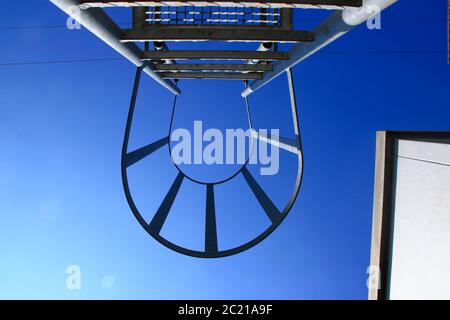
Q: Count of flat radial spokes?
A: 5